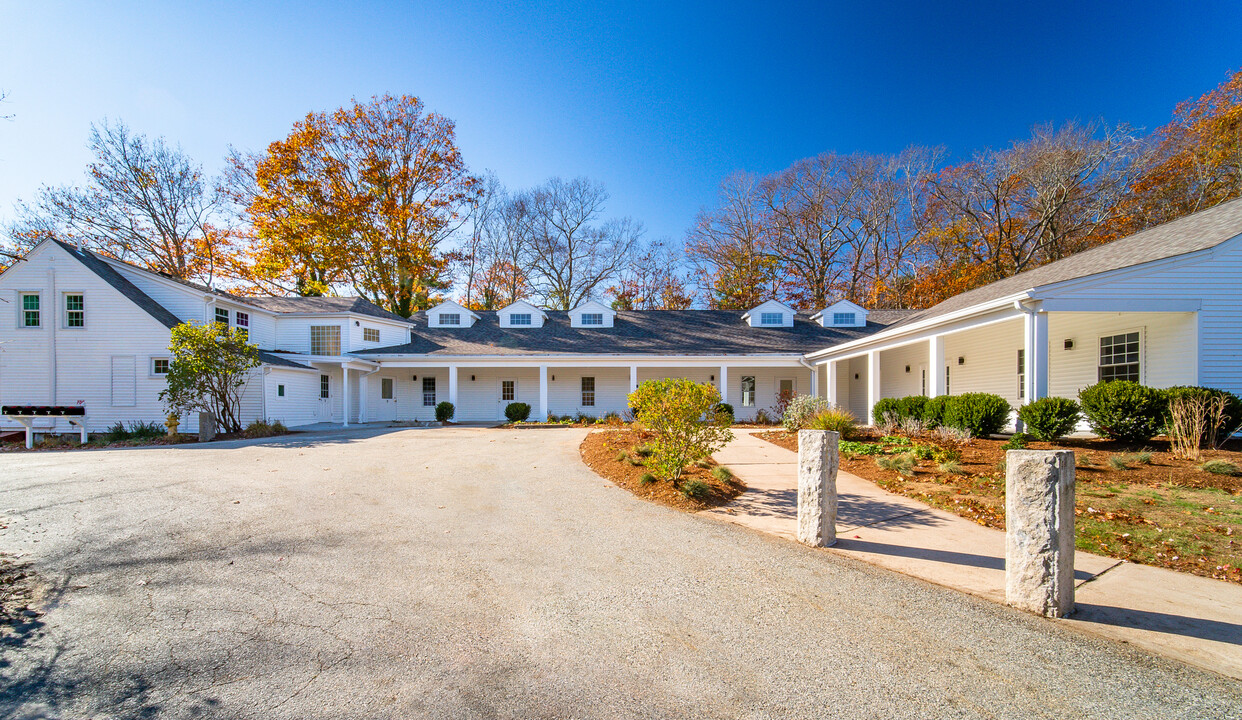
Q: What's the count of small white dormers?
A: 5